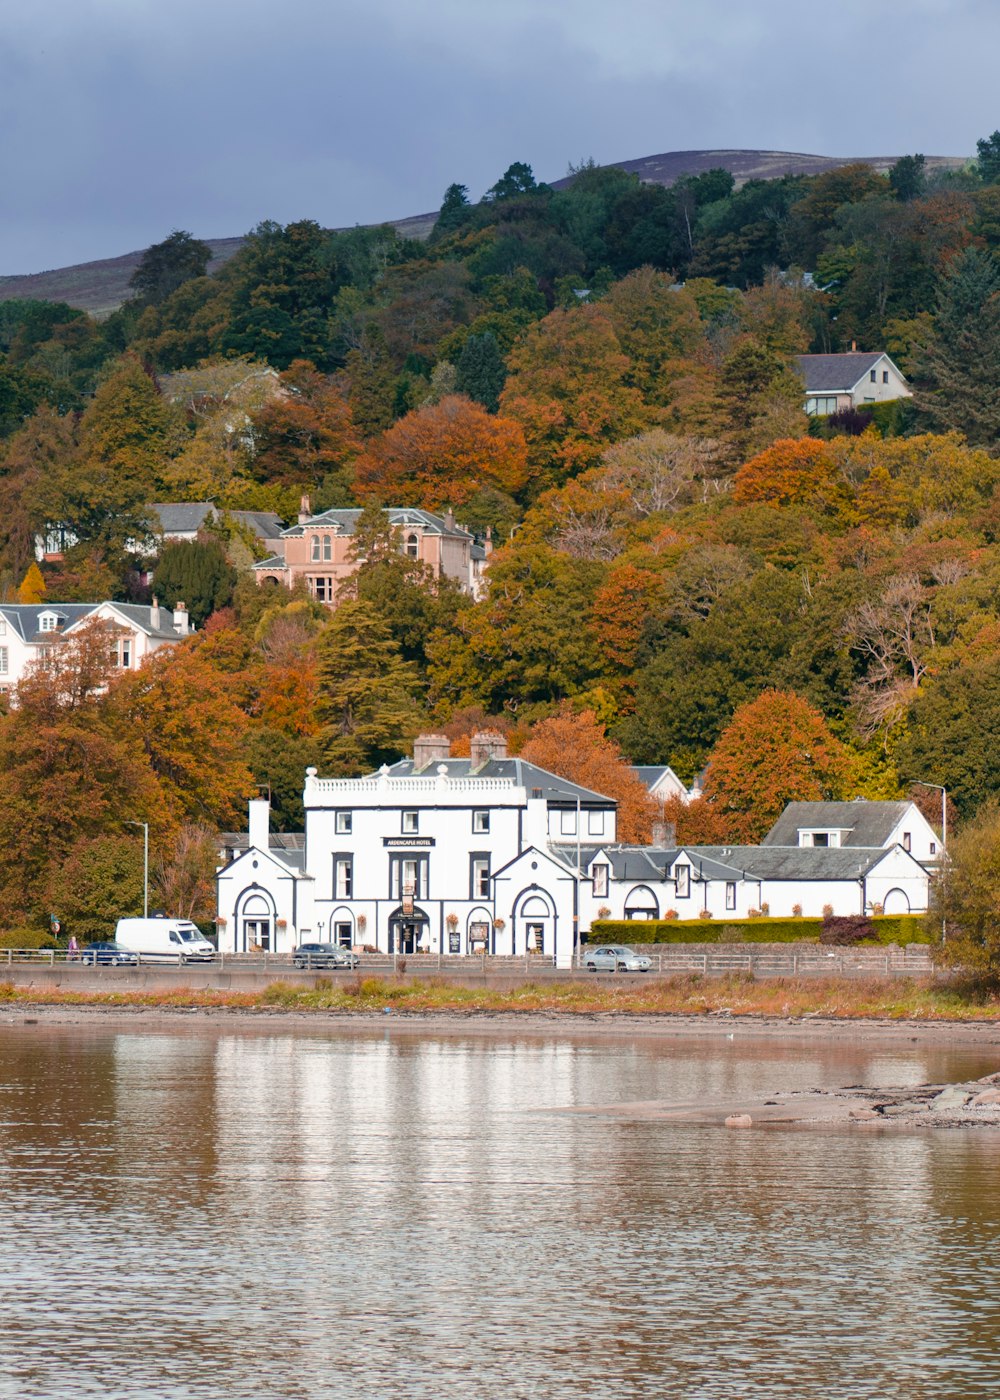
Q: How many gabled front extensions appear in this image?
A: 2